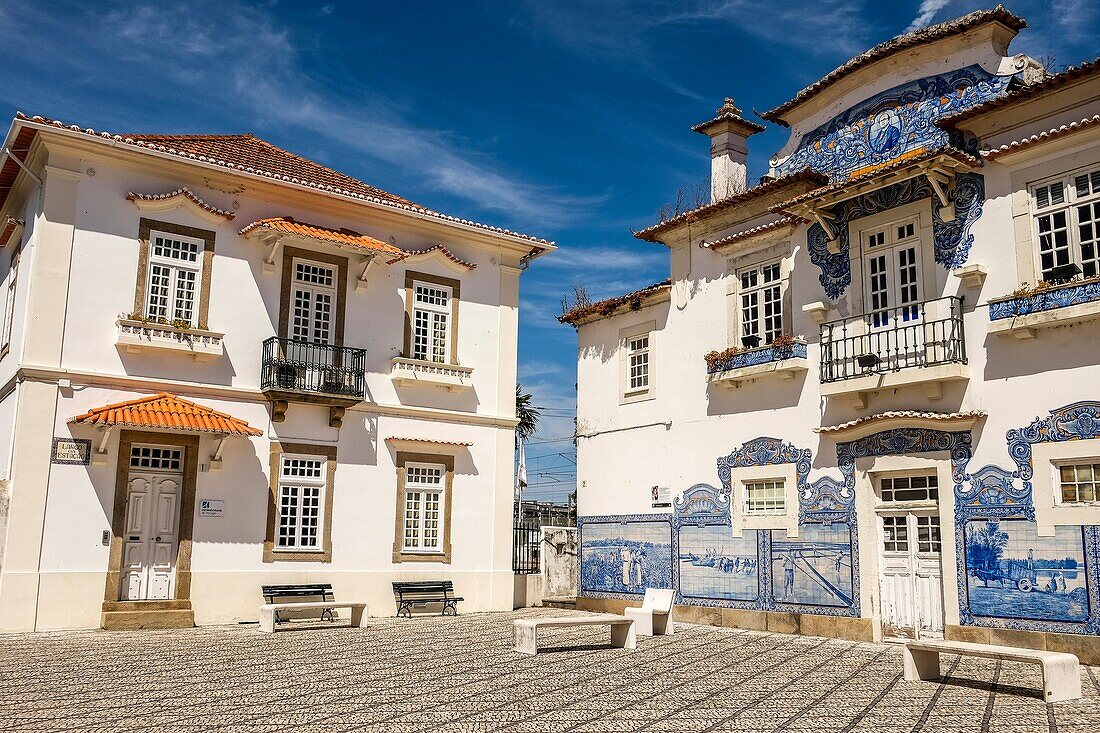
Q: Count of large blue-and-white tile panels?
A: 4